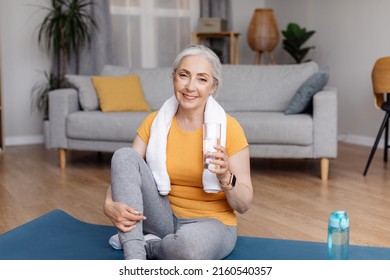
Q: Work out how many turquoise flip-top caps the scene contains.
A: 1